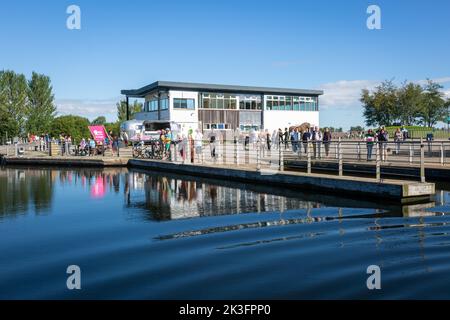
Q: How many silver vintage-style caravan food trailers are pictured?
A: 1